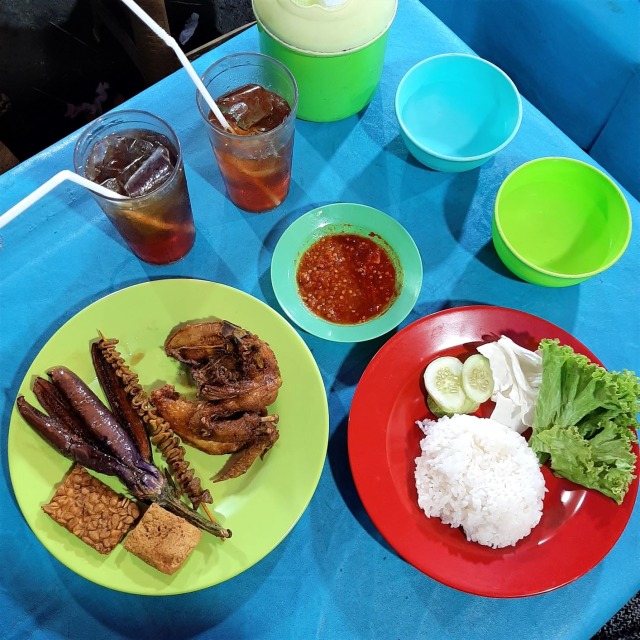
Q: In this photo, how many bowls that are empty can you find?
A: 2